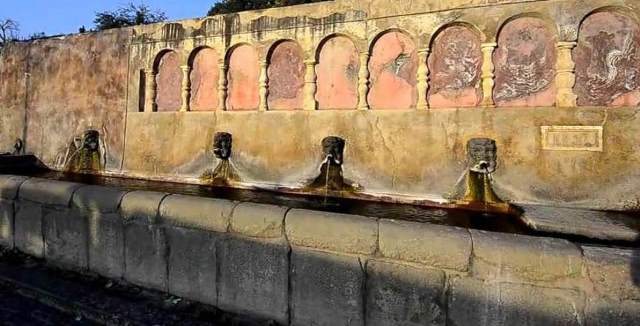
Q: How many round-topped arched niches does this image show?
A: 9